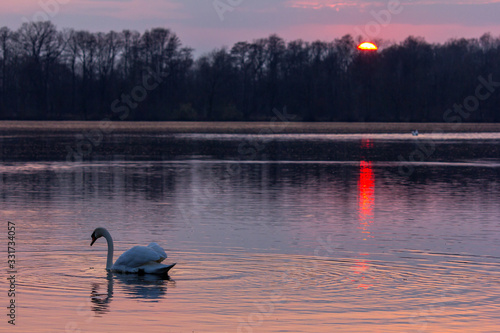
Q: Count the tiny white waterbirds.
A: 1